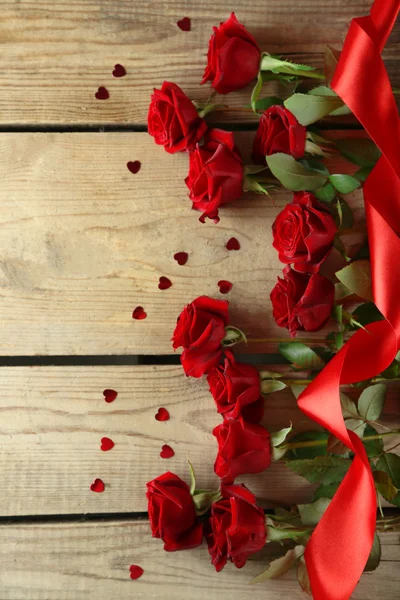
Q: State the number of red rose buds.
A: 11